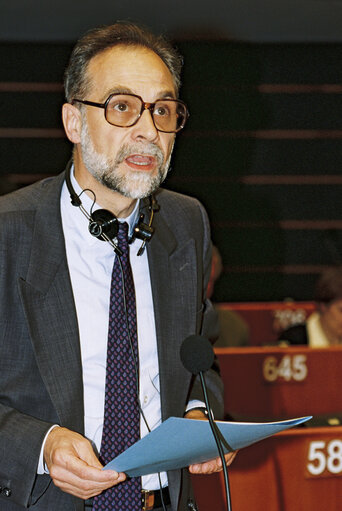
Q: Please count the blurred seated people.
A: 2